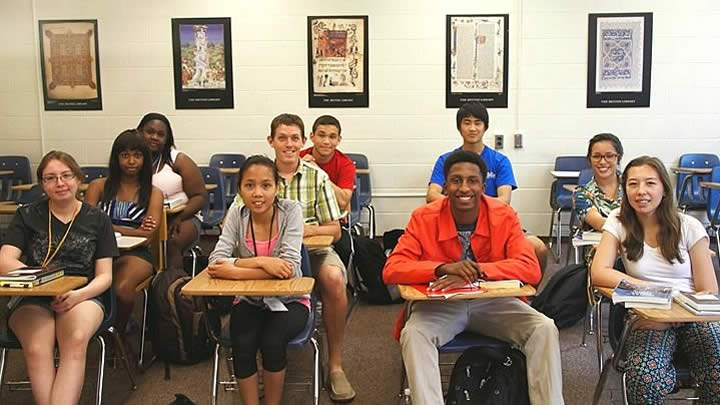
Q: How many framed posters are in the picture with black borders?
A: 5